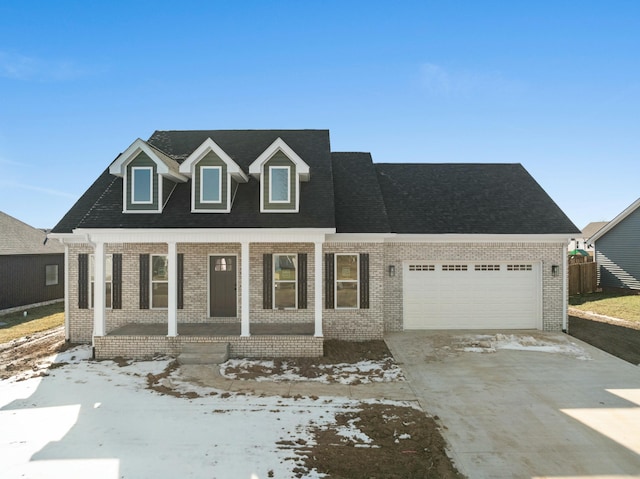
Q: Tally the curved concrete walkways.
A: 1